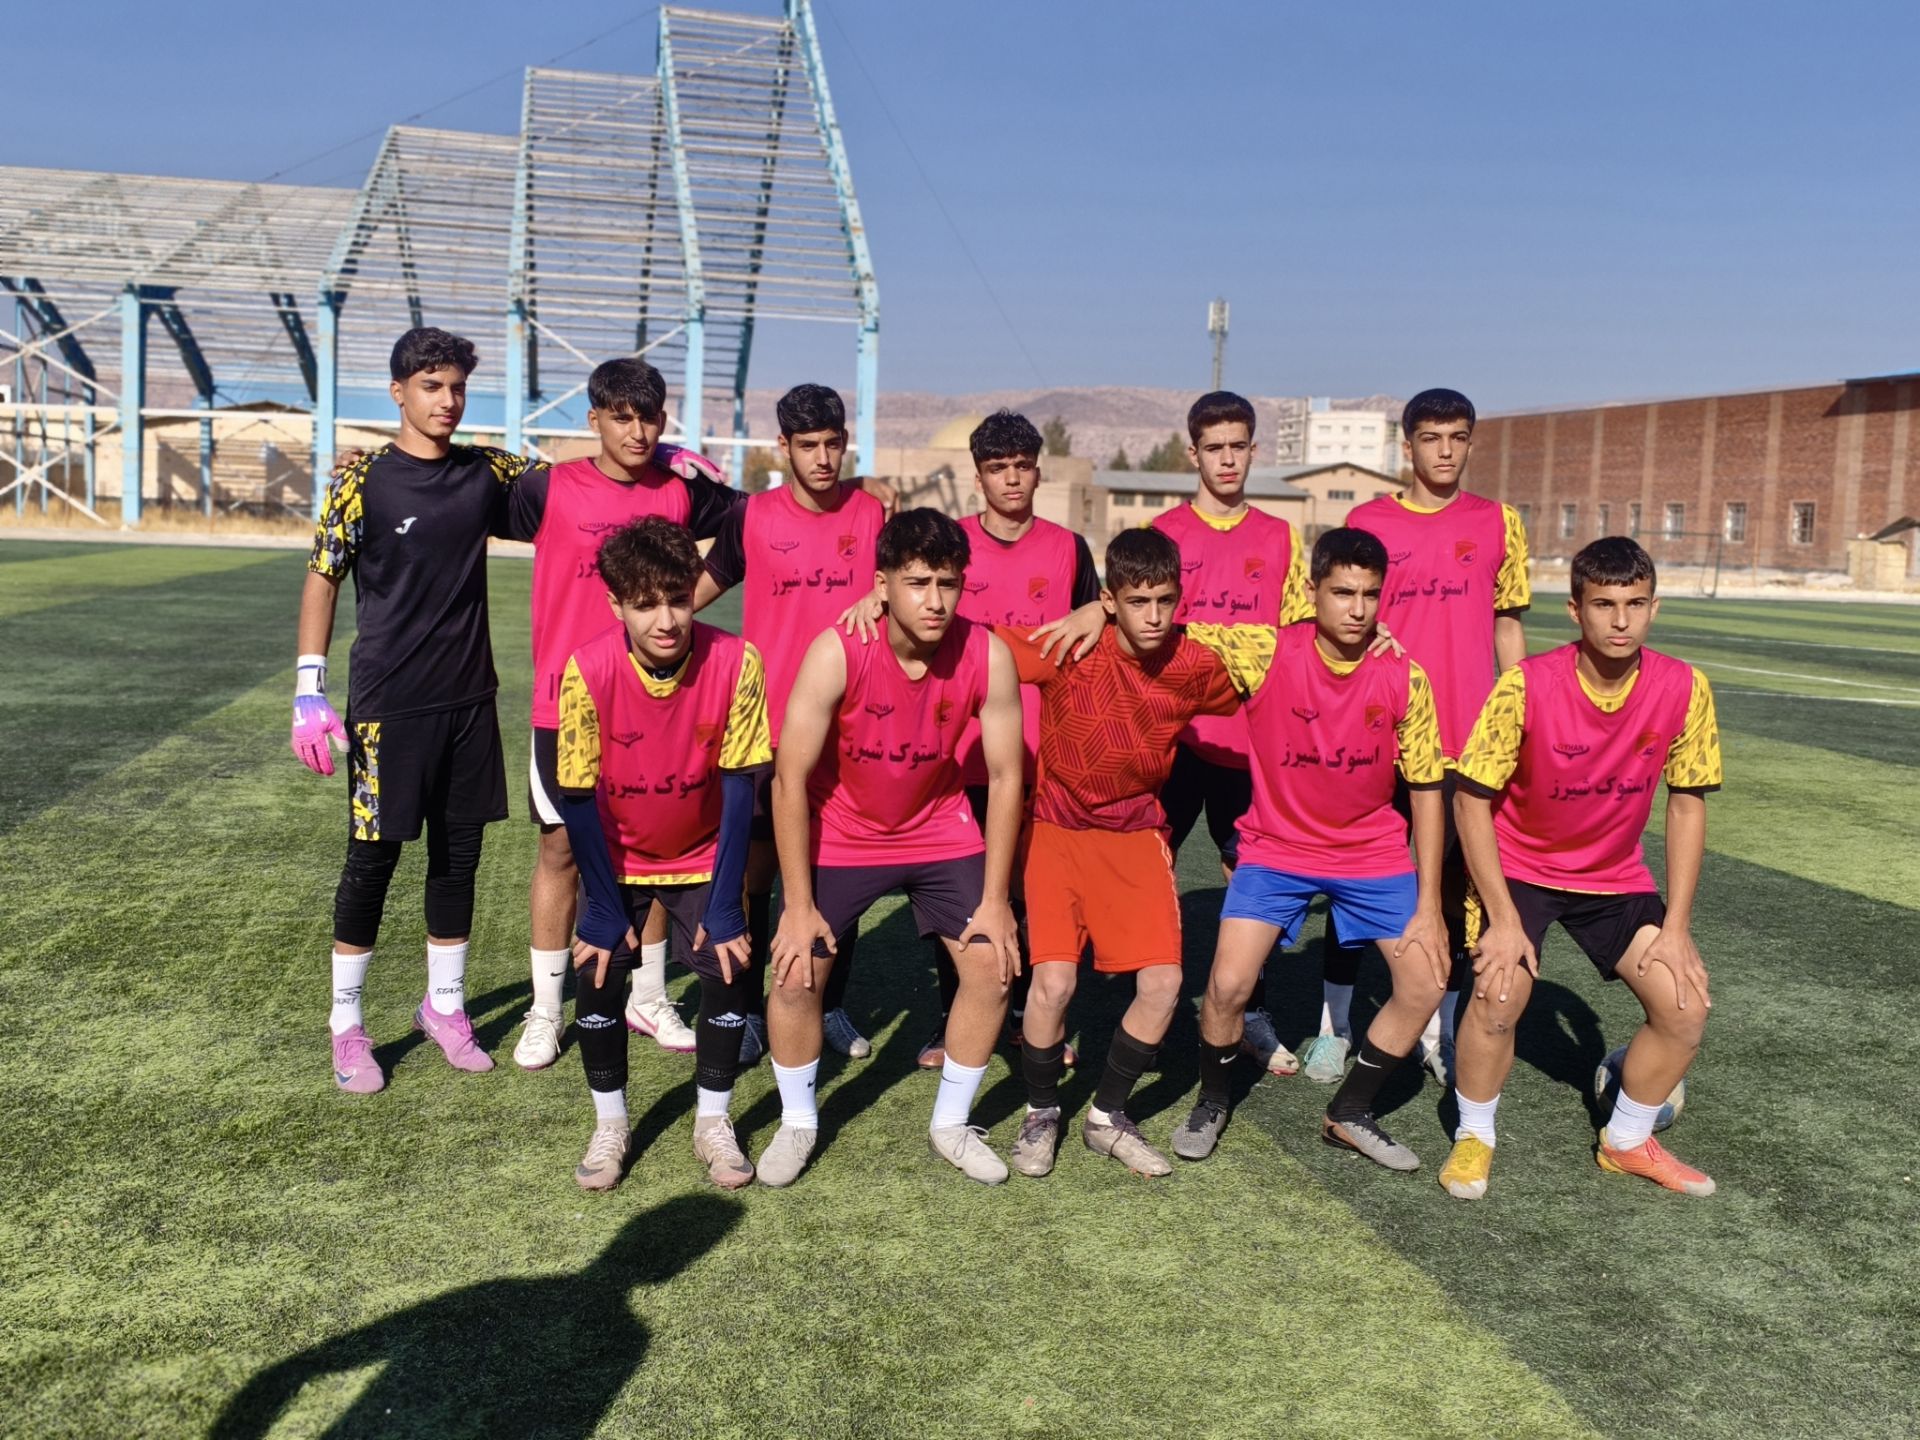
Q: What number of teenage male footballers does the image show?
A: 11